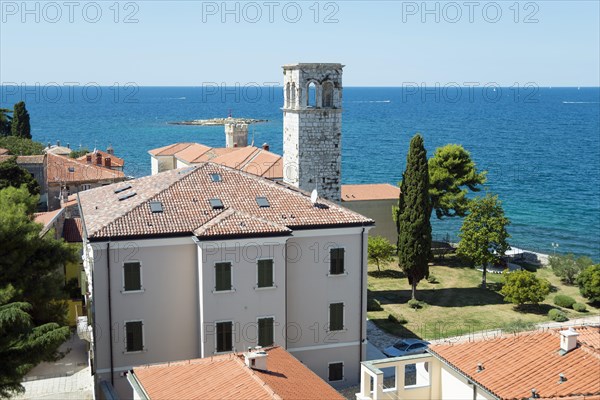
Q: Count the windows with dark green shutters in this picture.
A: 9